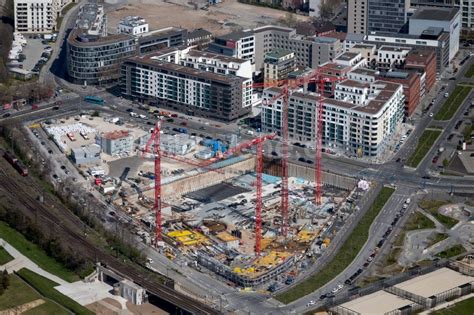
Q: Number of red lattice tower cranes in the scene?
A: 4